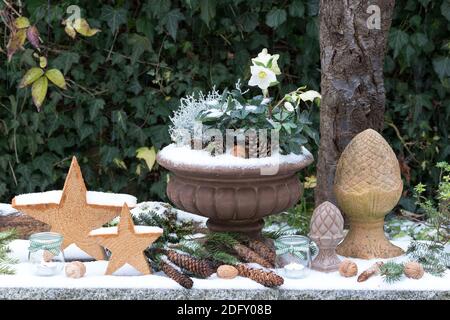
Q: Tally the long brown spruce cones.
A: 5